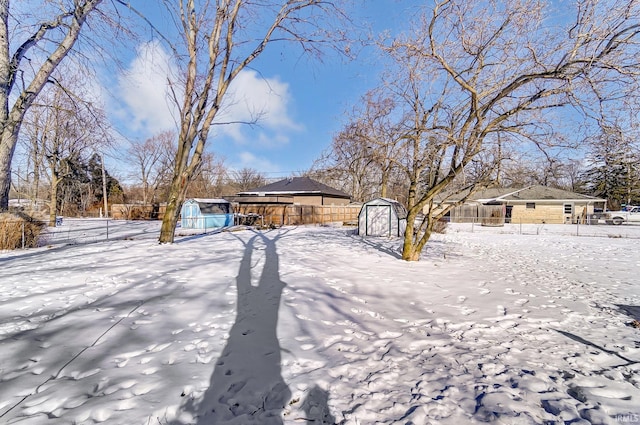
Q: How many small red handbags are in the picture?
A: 0